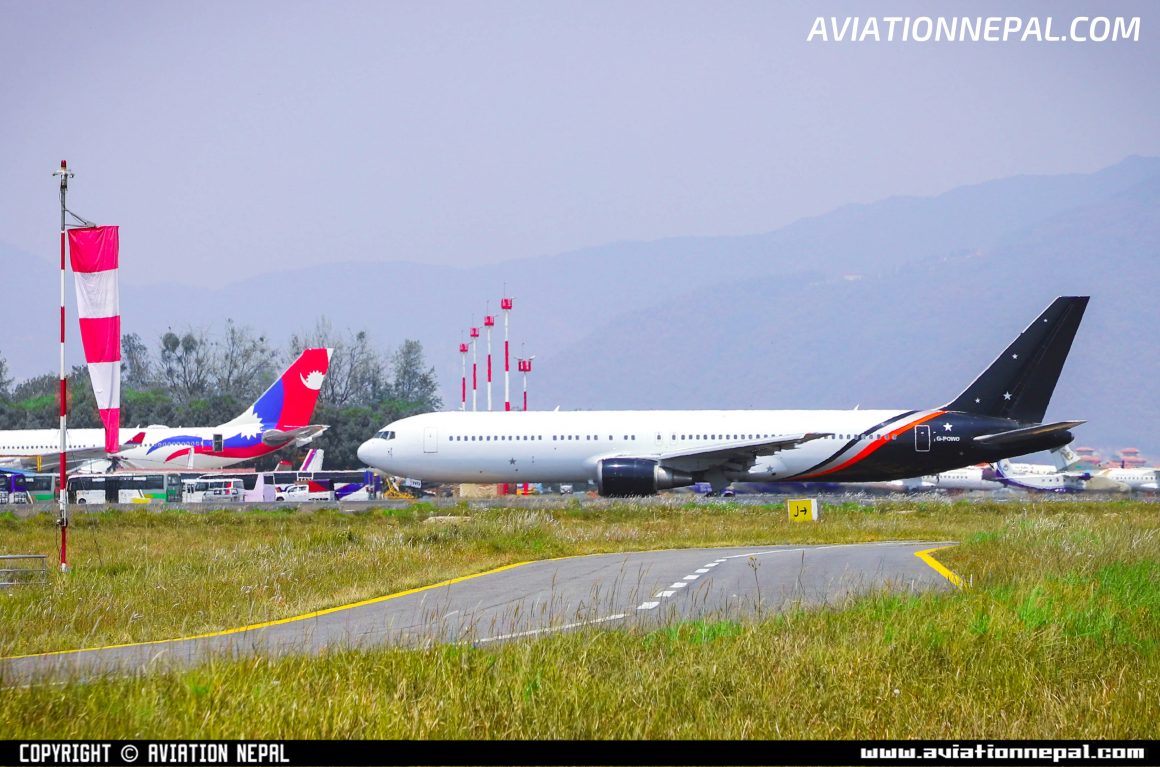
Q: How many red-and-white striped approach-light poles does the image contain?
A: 5